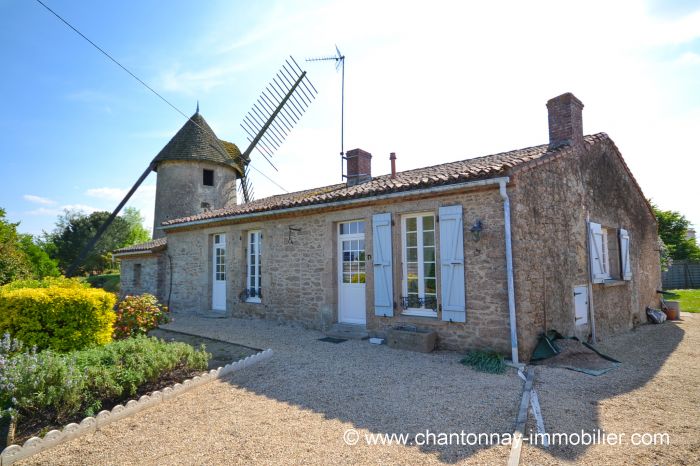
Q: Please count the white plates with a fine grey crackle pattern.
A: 0